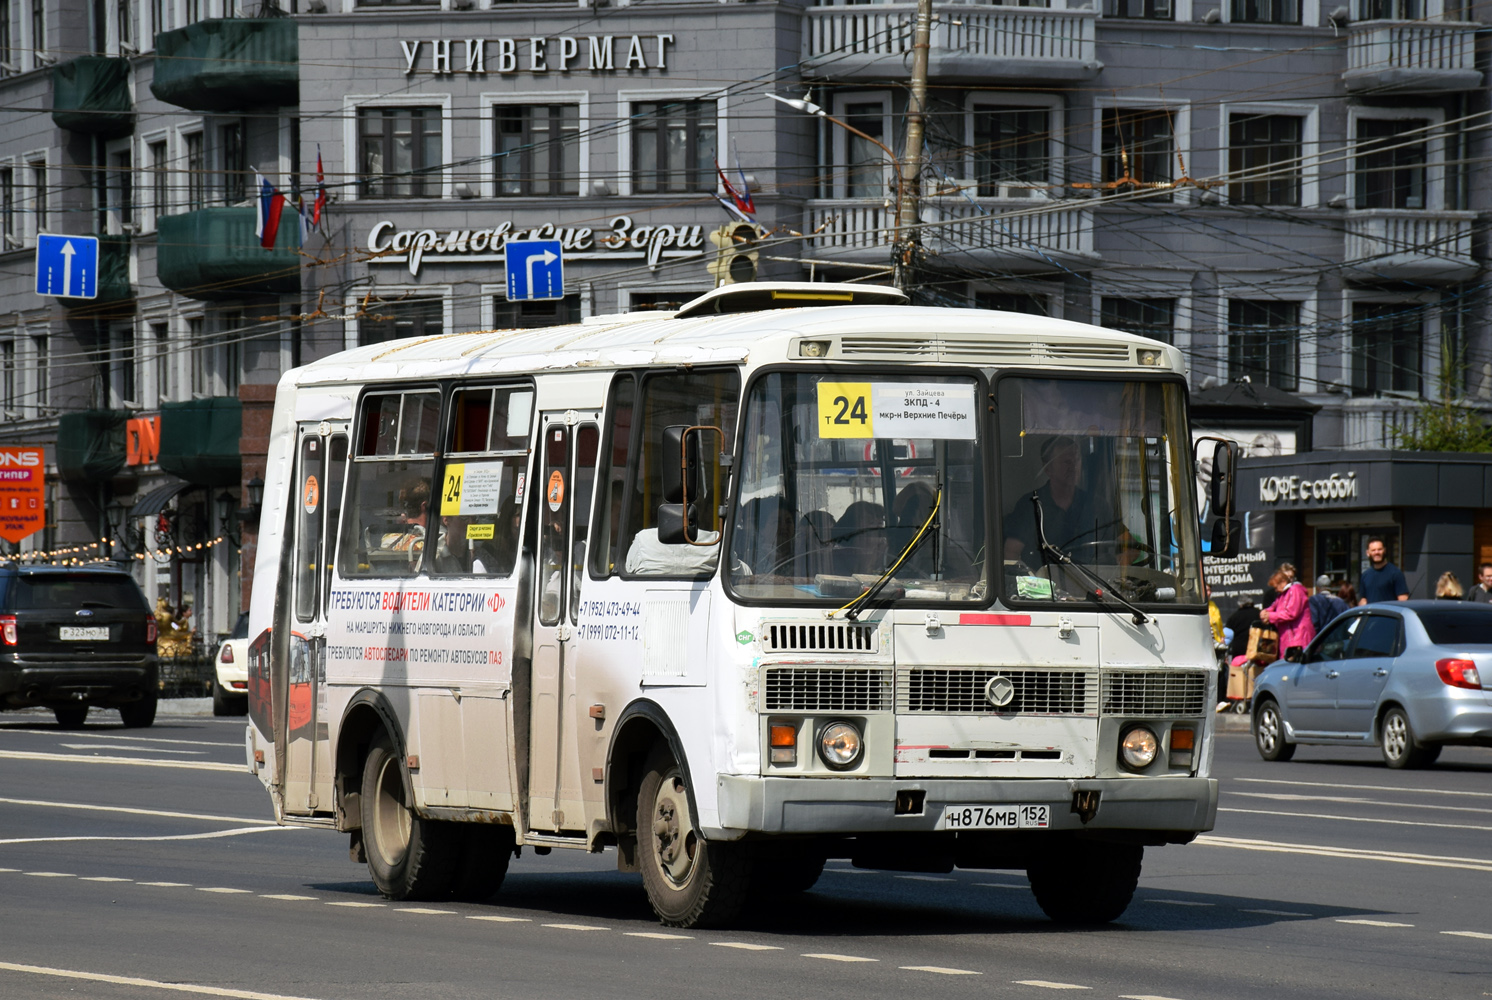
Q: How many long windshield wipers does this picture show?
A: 2